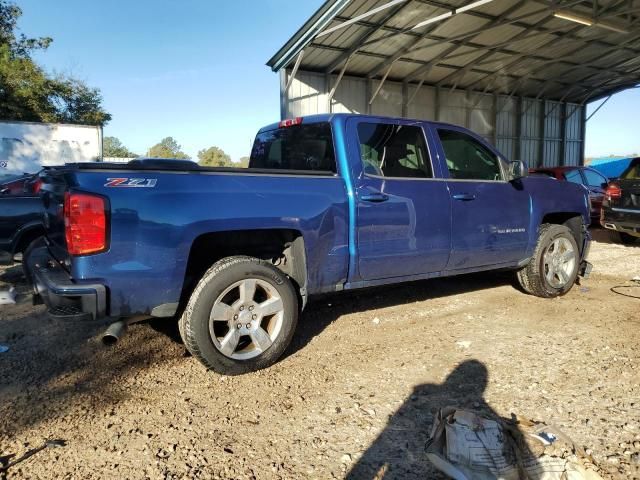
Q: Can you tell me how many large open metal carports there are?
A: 1